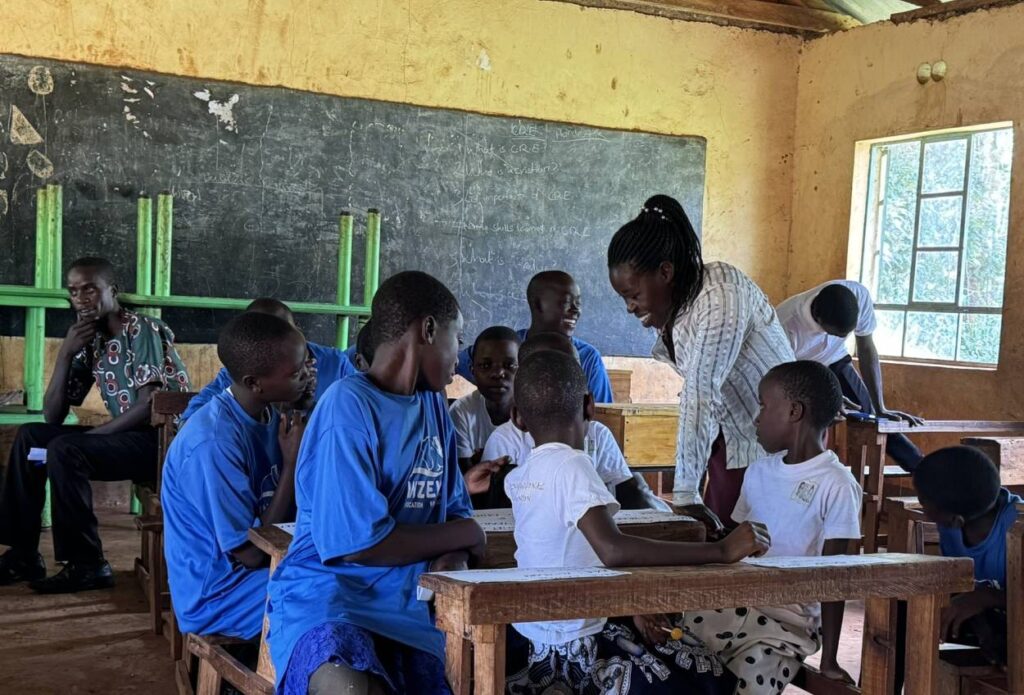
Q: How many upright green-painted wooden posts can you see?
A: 6